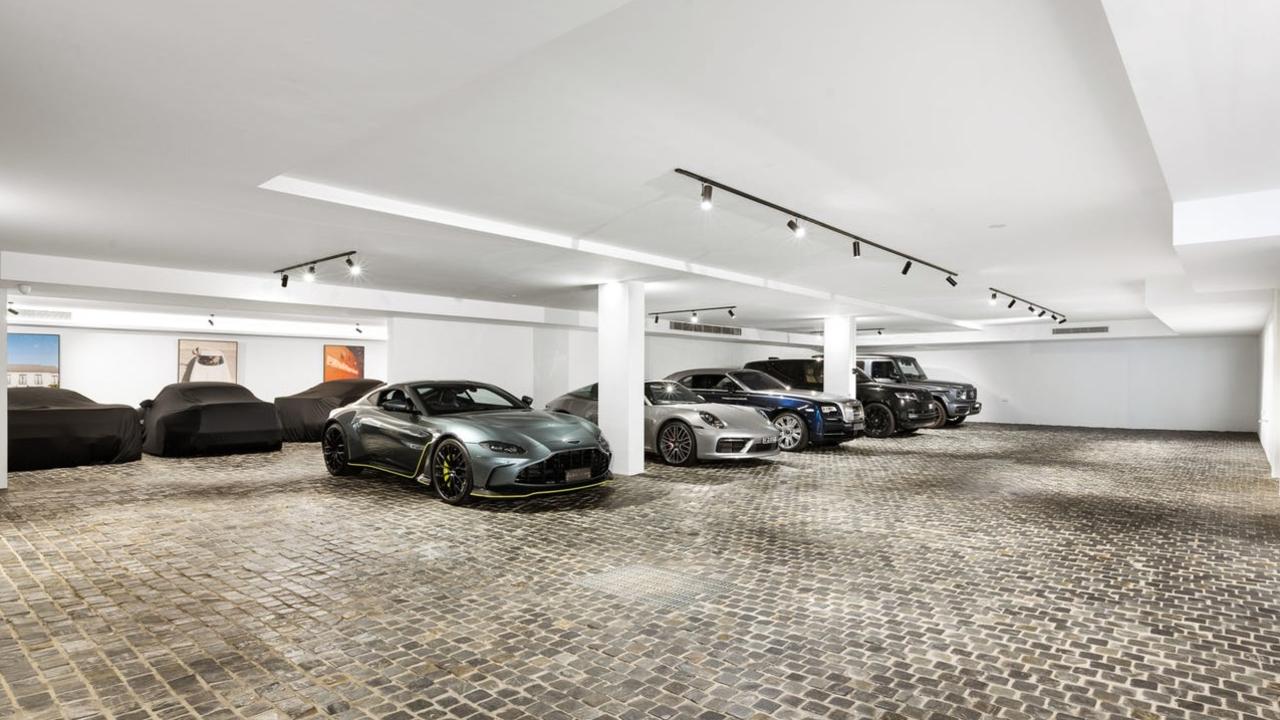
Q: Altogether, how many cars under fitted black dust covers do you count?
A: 3